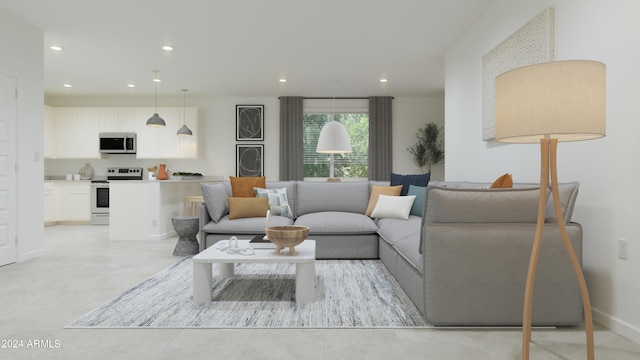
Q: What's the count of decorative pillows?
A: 8